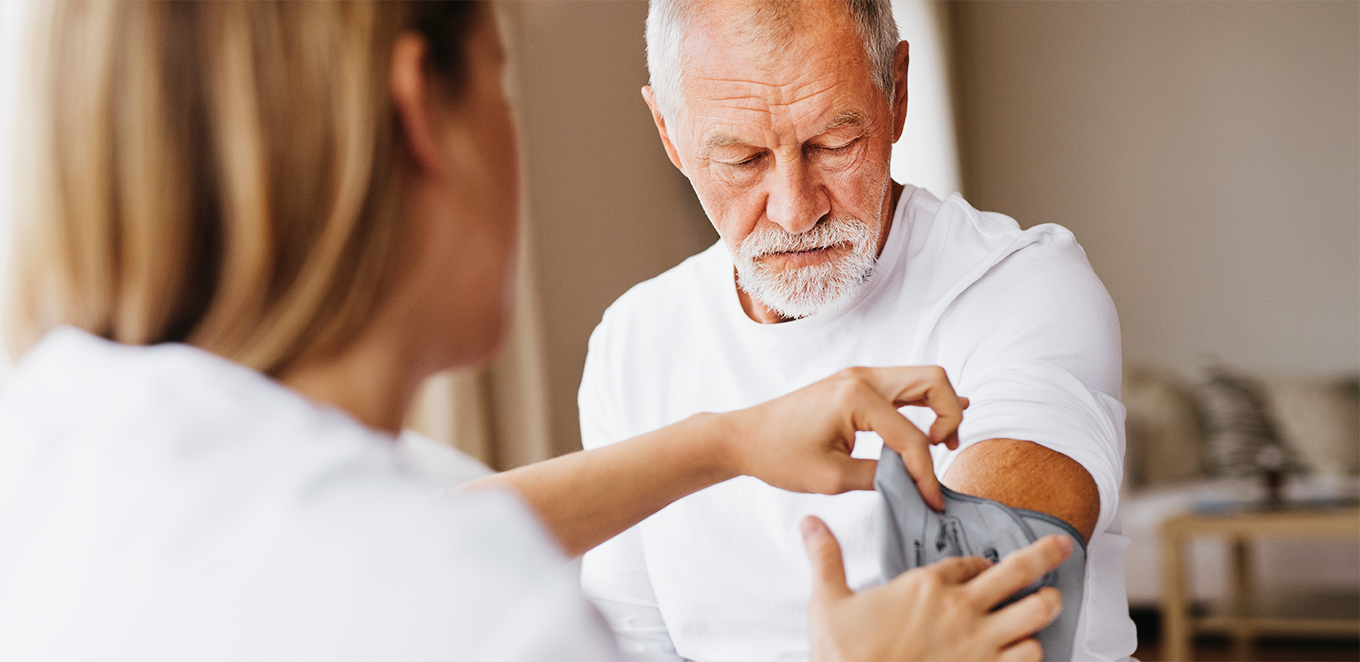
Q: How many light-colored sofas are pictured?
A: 1